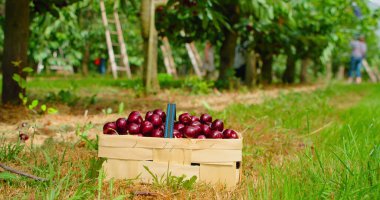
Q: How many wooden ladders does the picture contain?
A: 4